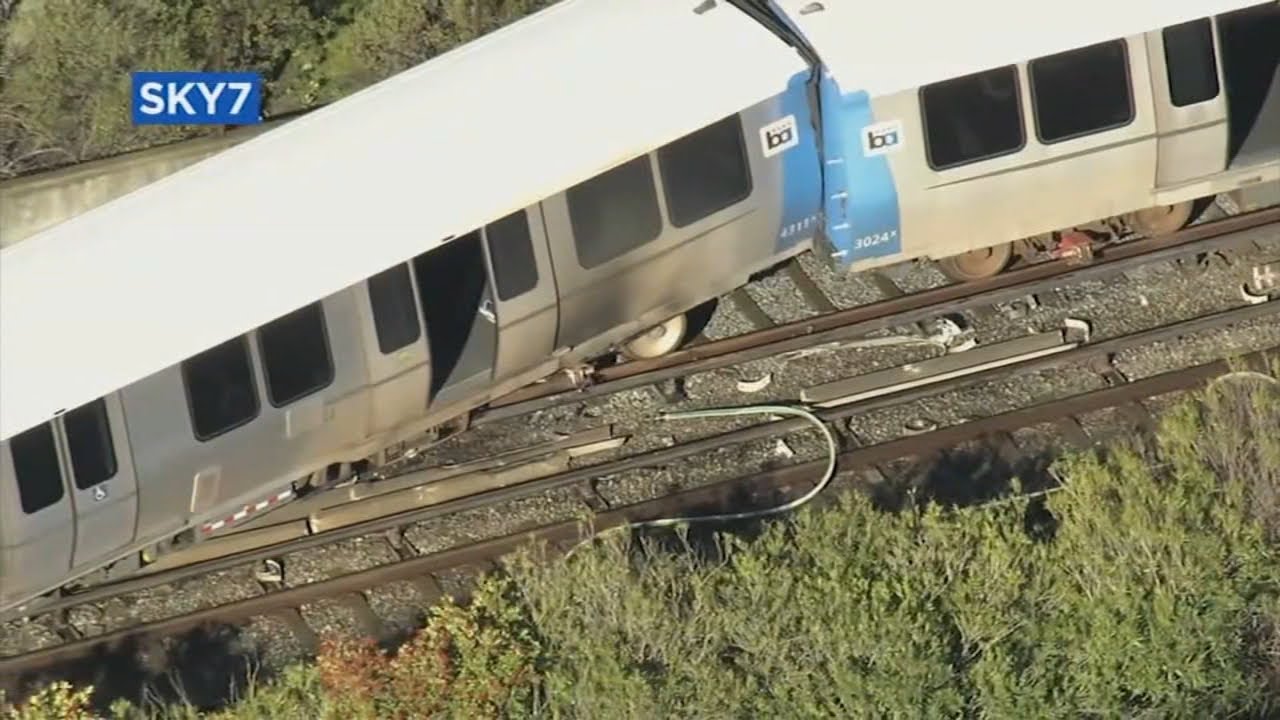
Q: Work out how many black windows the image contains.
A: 11